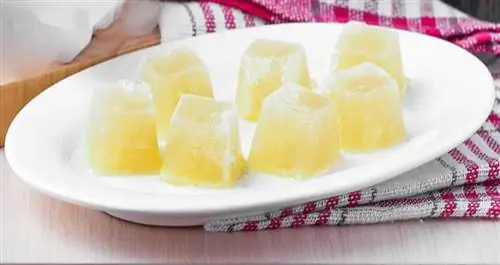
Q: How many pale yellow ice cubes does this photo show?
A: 7